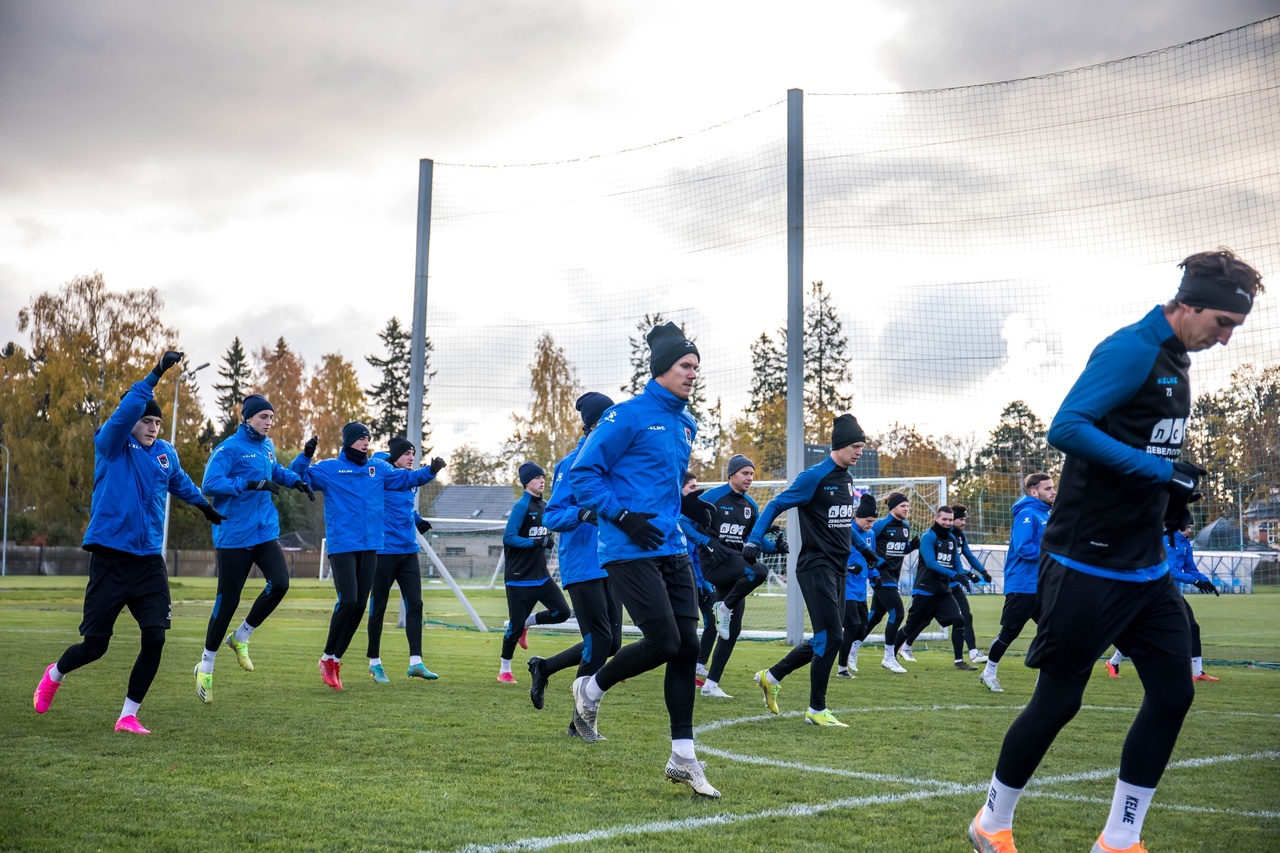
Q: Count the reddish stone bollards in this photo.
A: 0